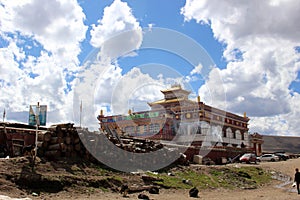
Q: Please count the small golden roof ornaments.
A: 4